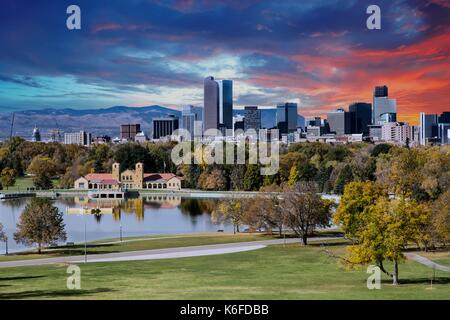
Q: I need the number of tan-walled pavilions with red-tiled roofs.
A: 1